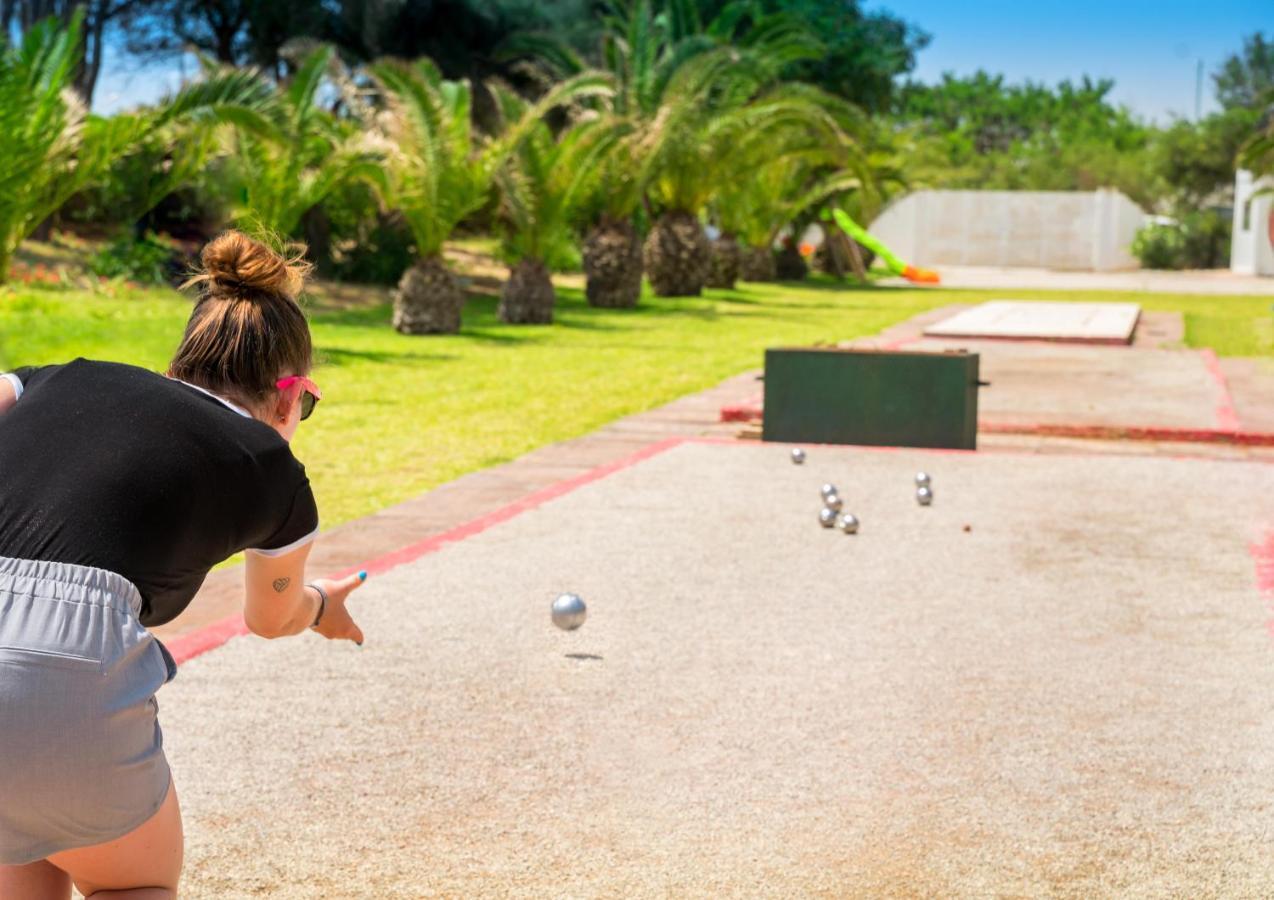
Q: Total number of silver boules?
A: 8